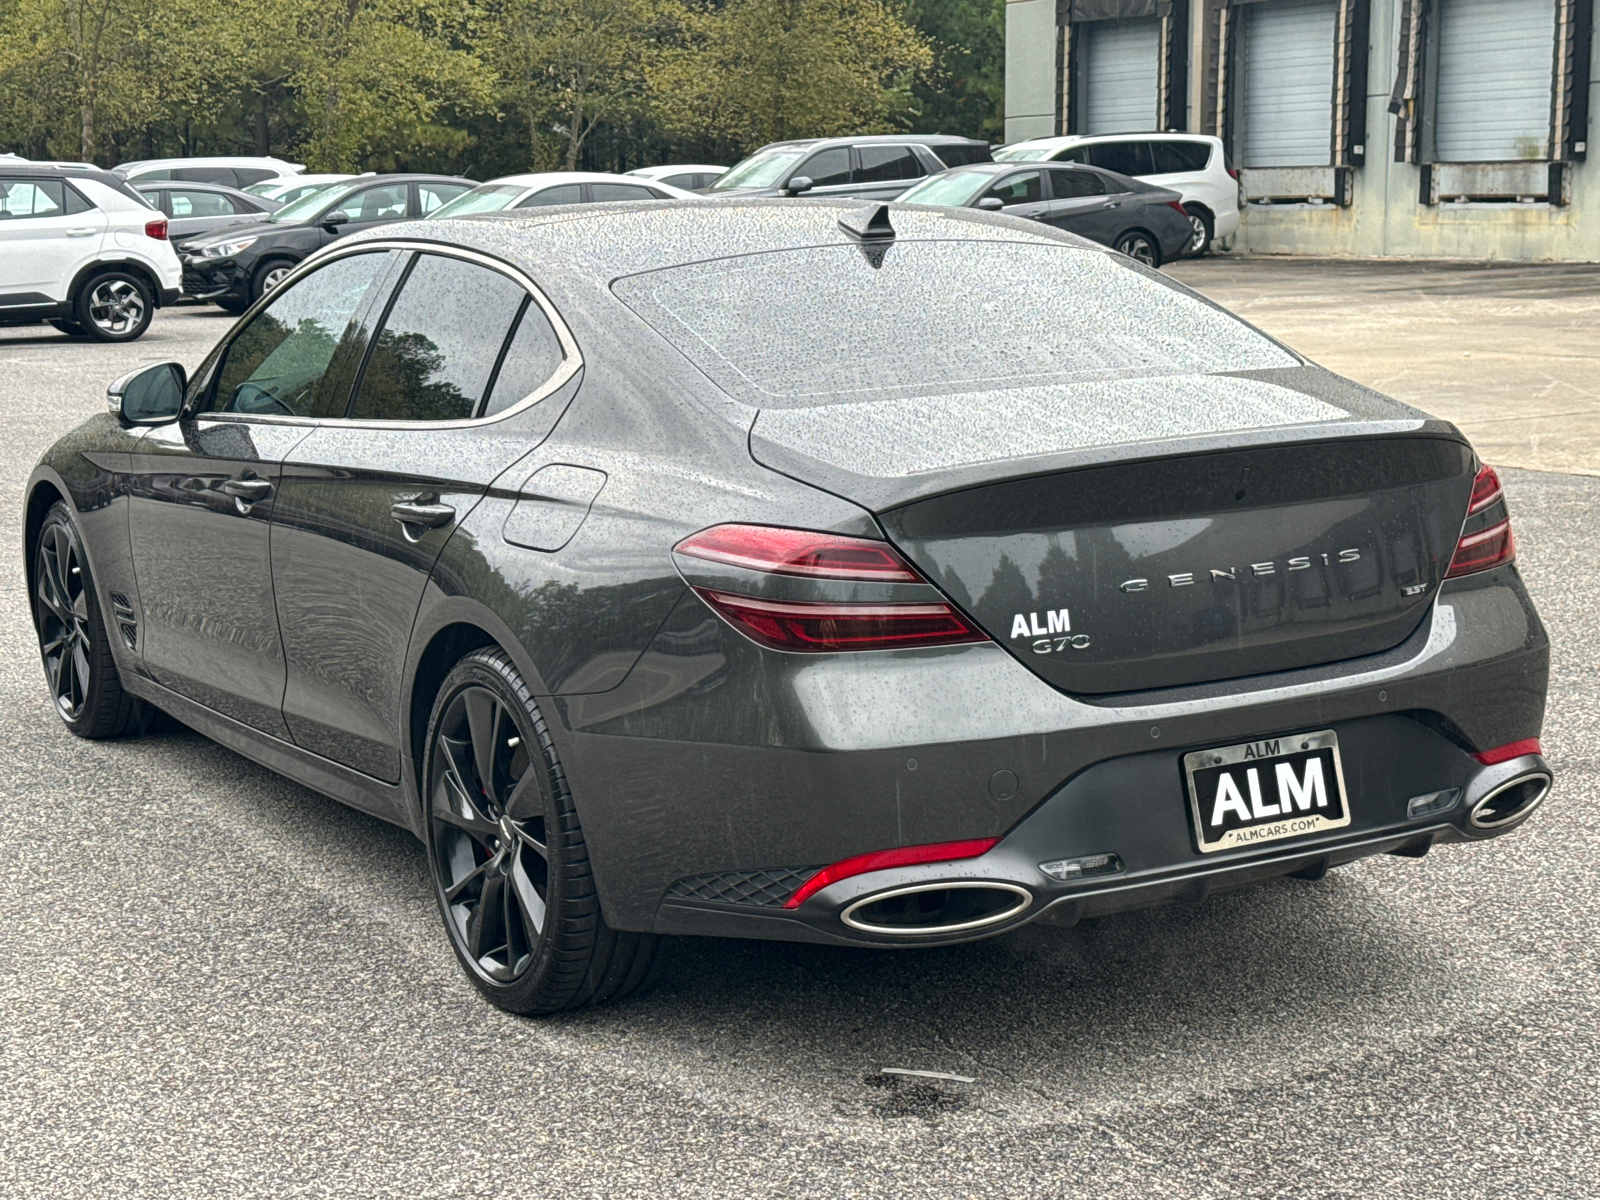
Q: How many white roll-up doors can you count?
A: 3